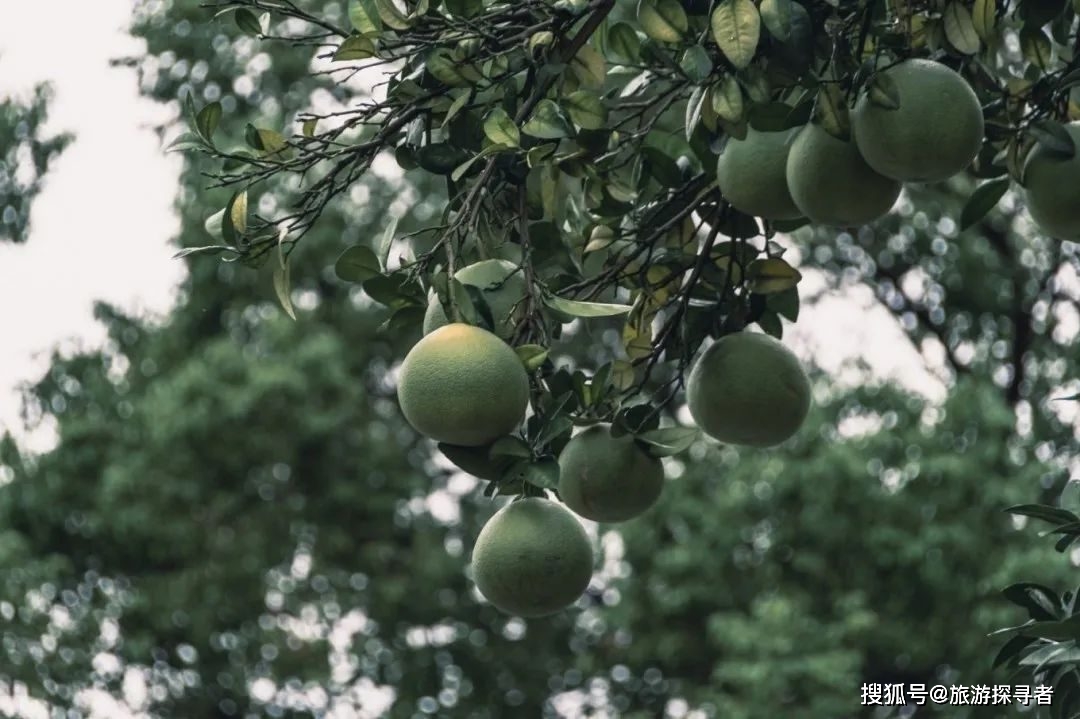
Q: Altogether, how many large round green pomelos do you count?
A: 9